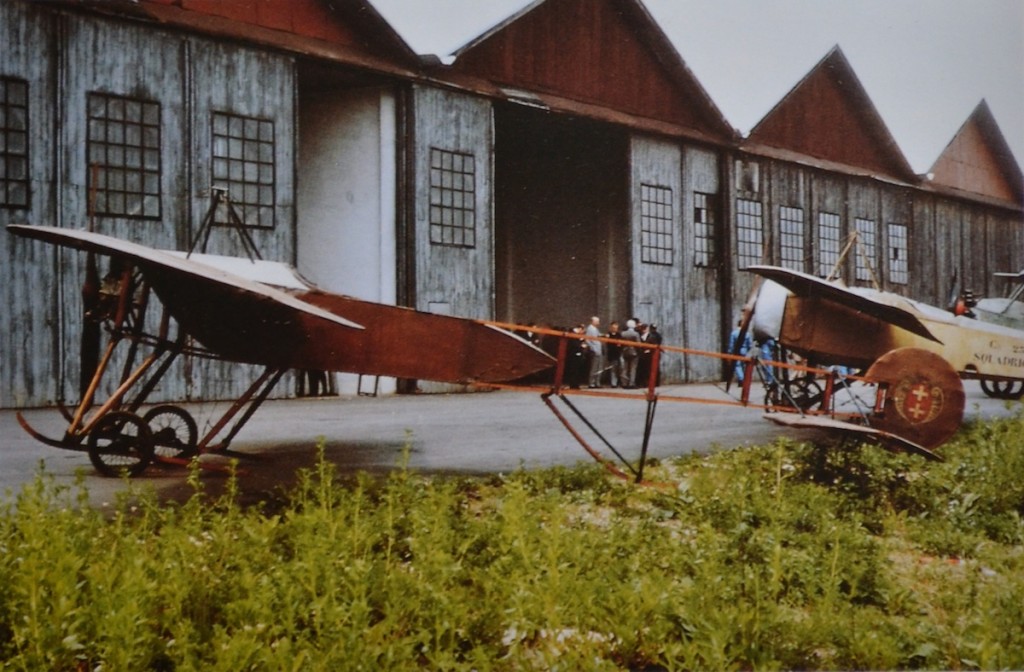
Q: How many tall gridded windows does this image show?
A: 11